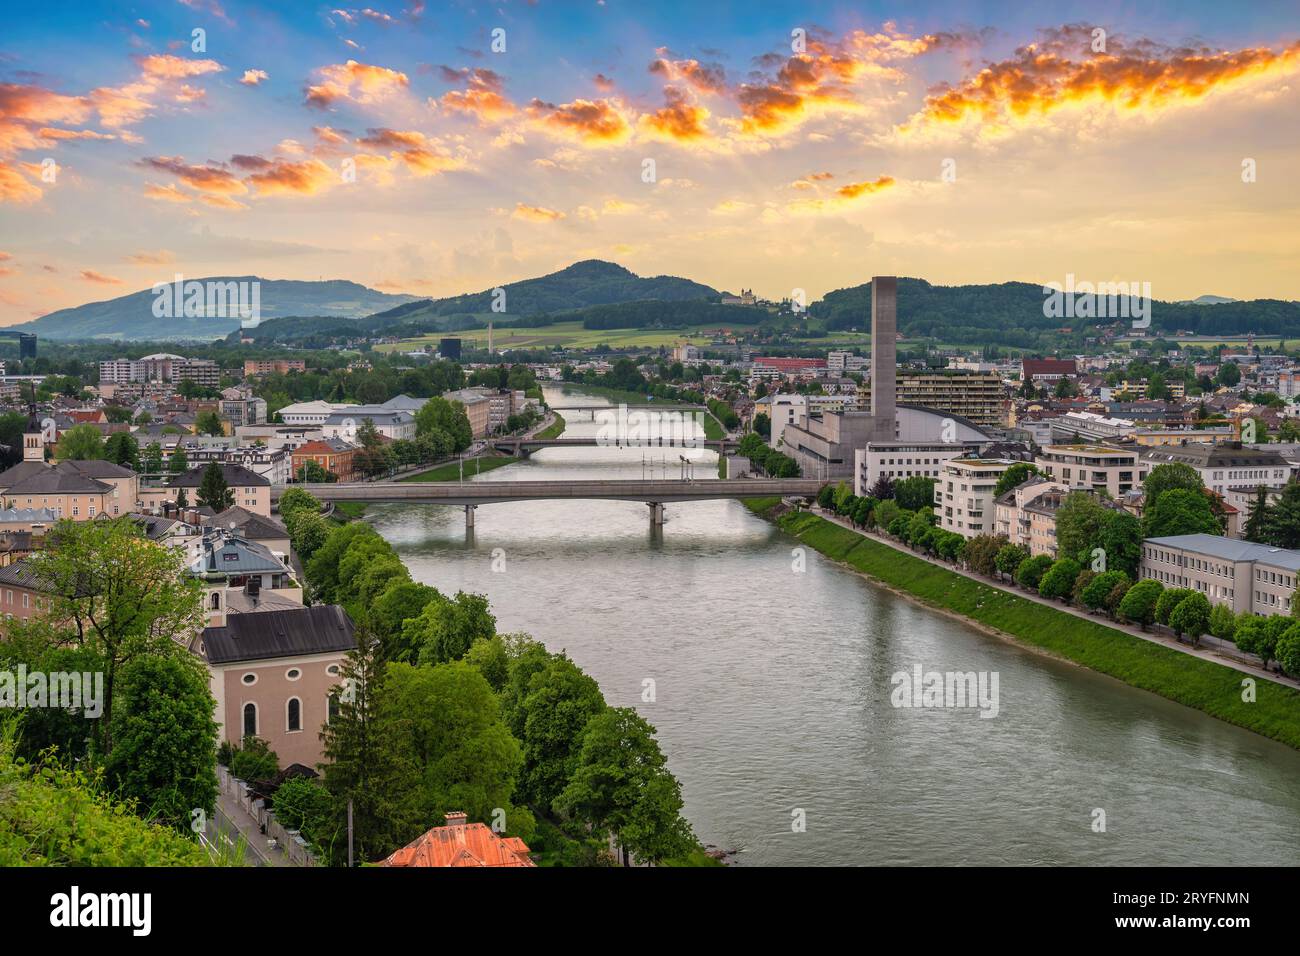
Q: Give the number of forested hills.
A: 3